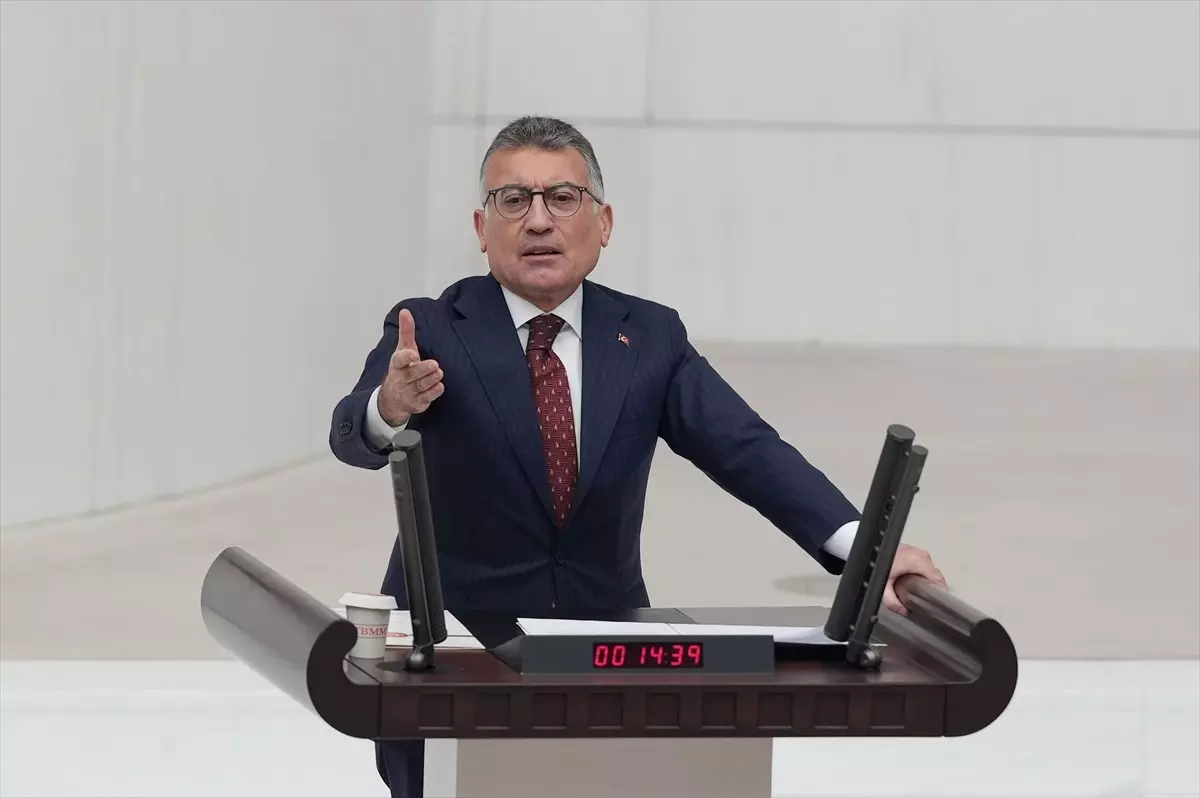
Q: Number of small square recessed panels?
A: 9